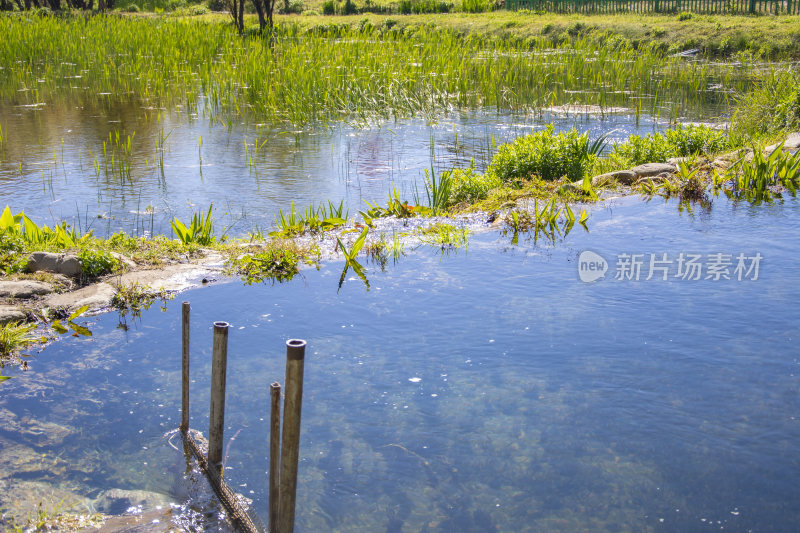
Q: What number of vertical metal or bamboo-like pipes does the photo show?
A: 4